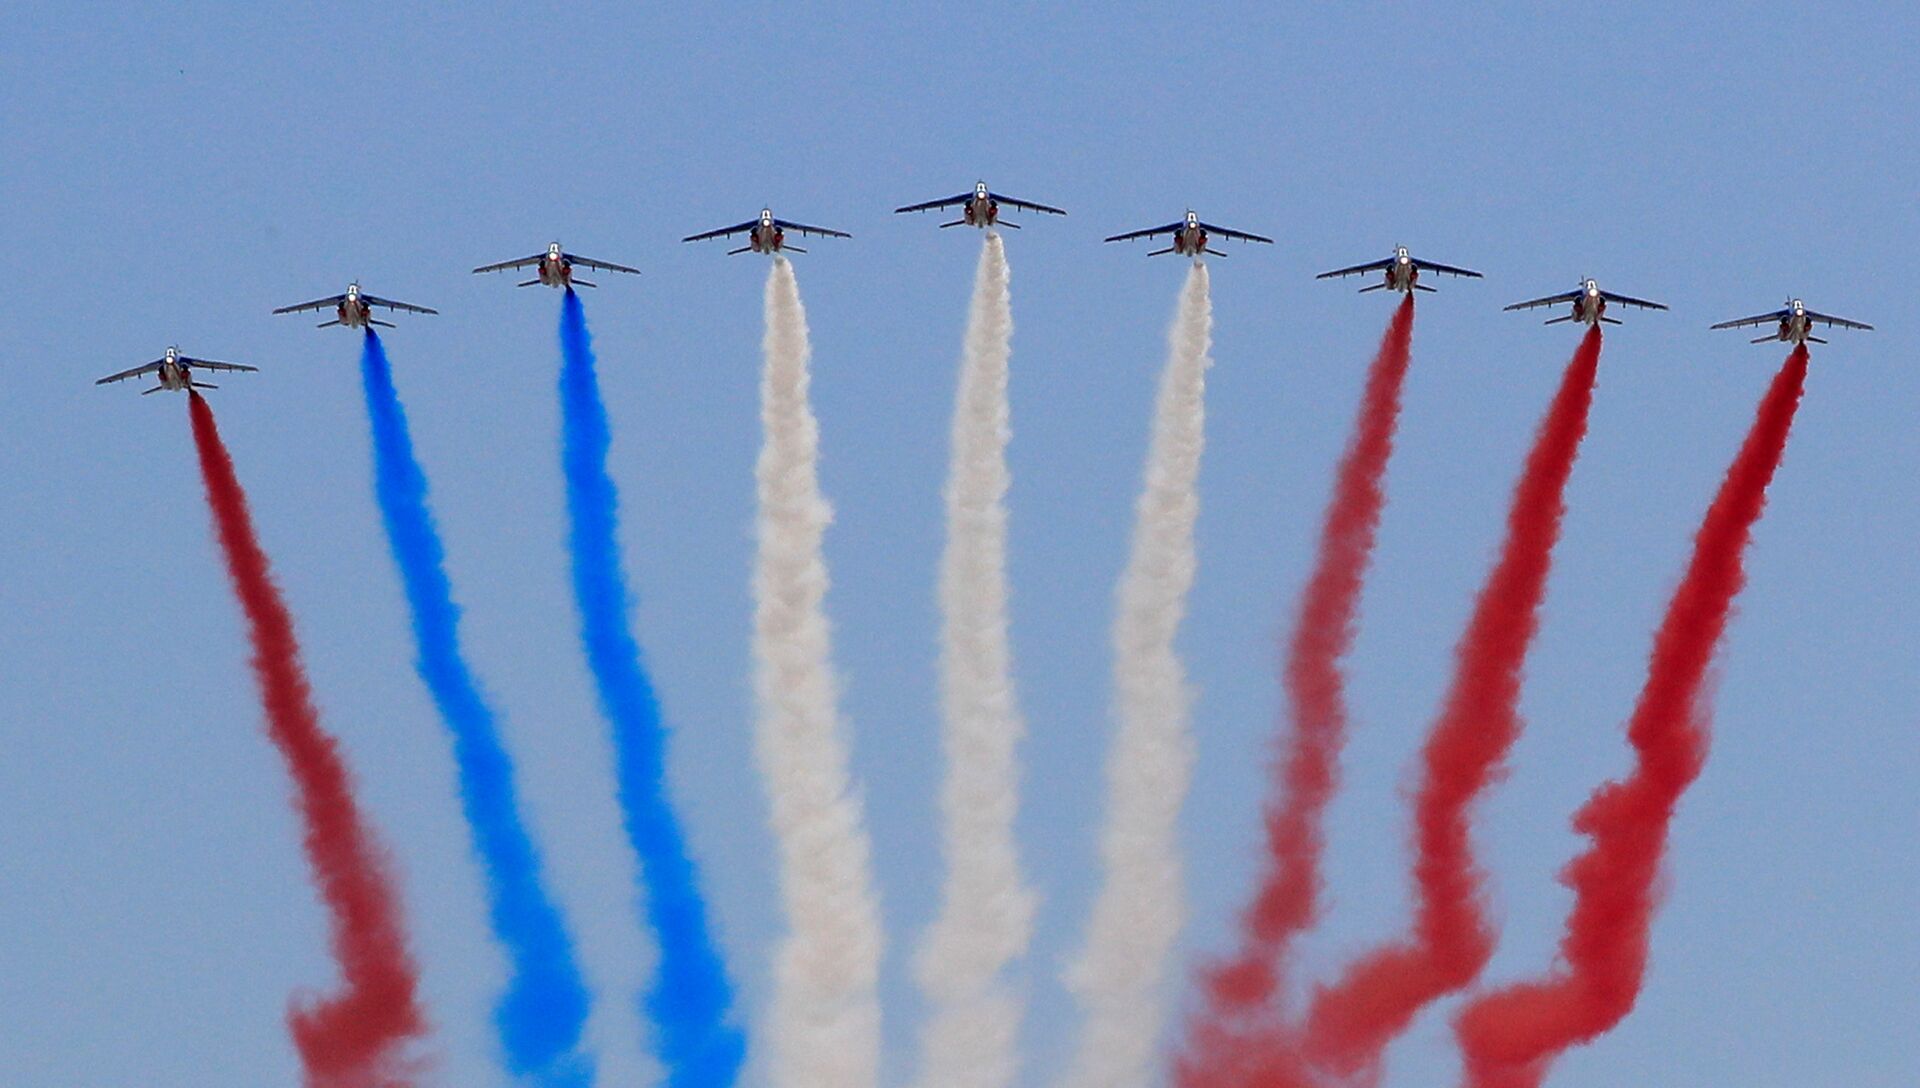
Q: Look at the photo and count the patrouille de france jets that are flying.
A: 9